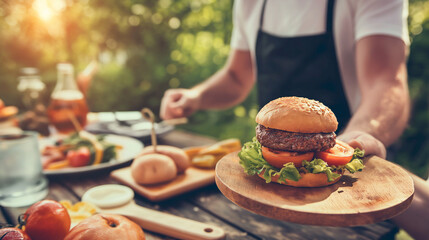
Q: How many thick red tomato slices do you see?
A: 2